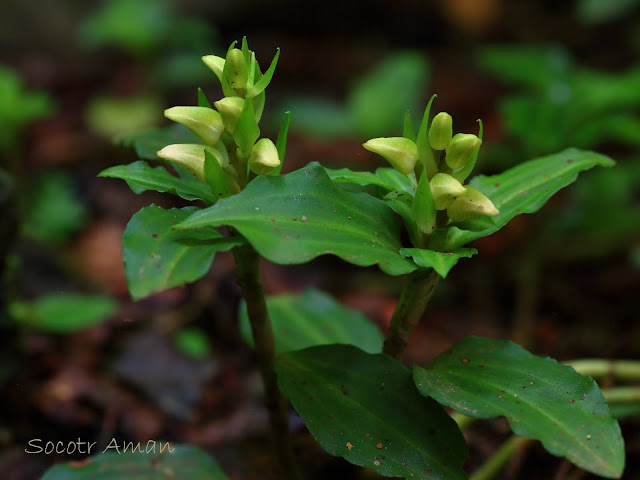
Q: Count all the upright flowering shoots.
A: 2